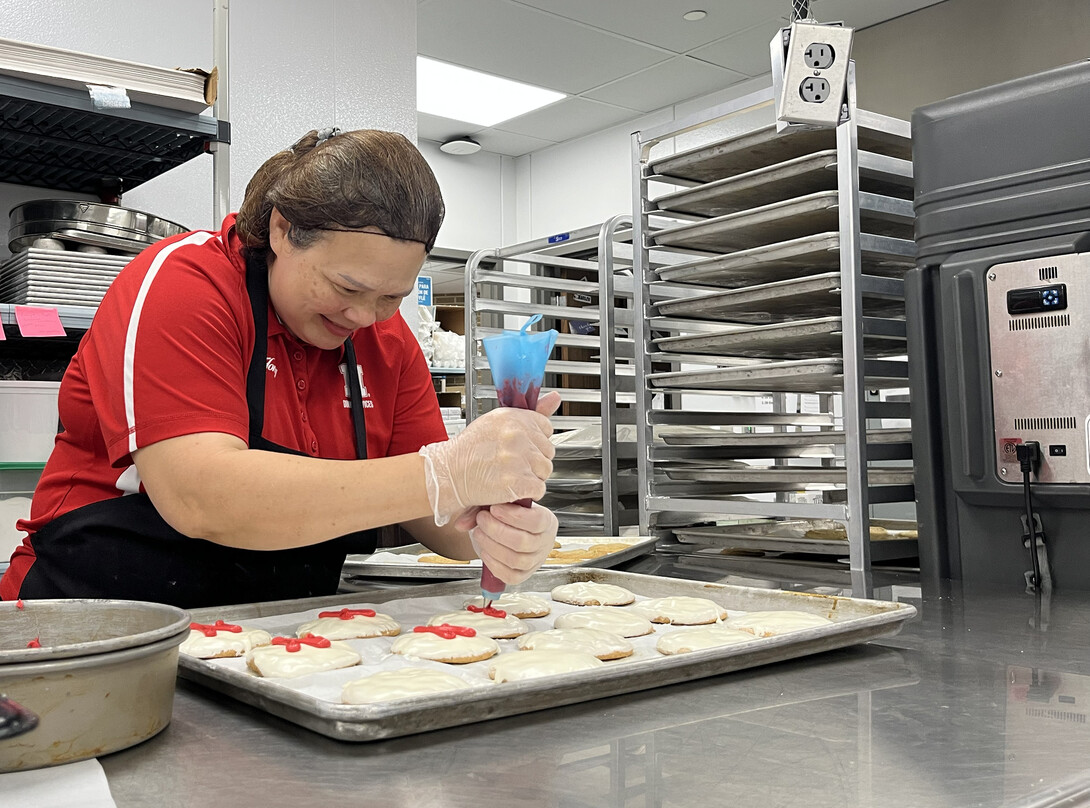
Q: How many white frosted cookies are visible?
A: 14